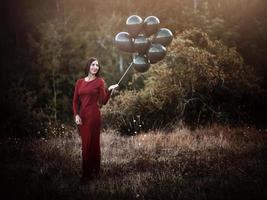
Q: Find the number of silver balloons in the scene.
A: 7